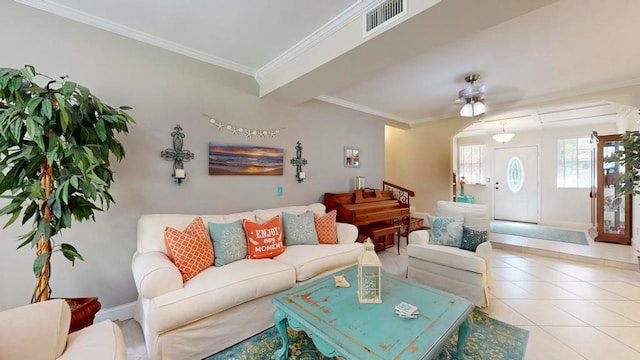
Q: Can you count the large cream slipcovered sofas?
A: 1